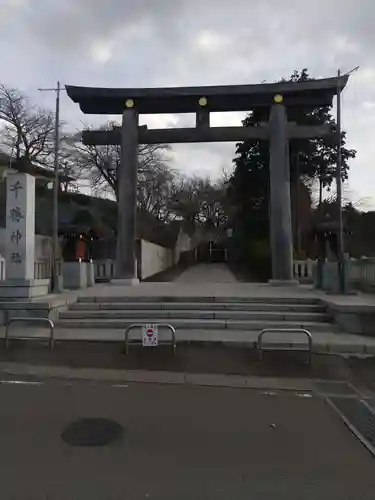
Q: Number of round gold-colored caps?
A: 3